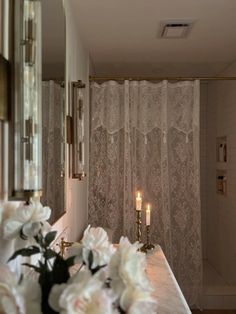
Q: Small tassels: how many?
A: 5